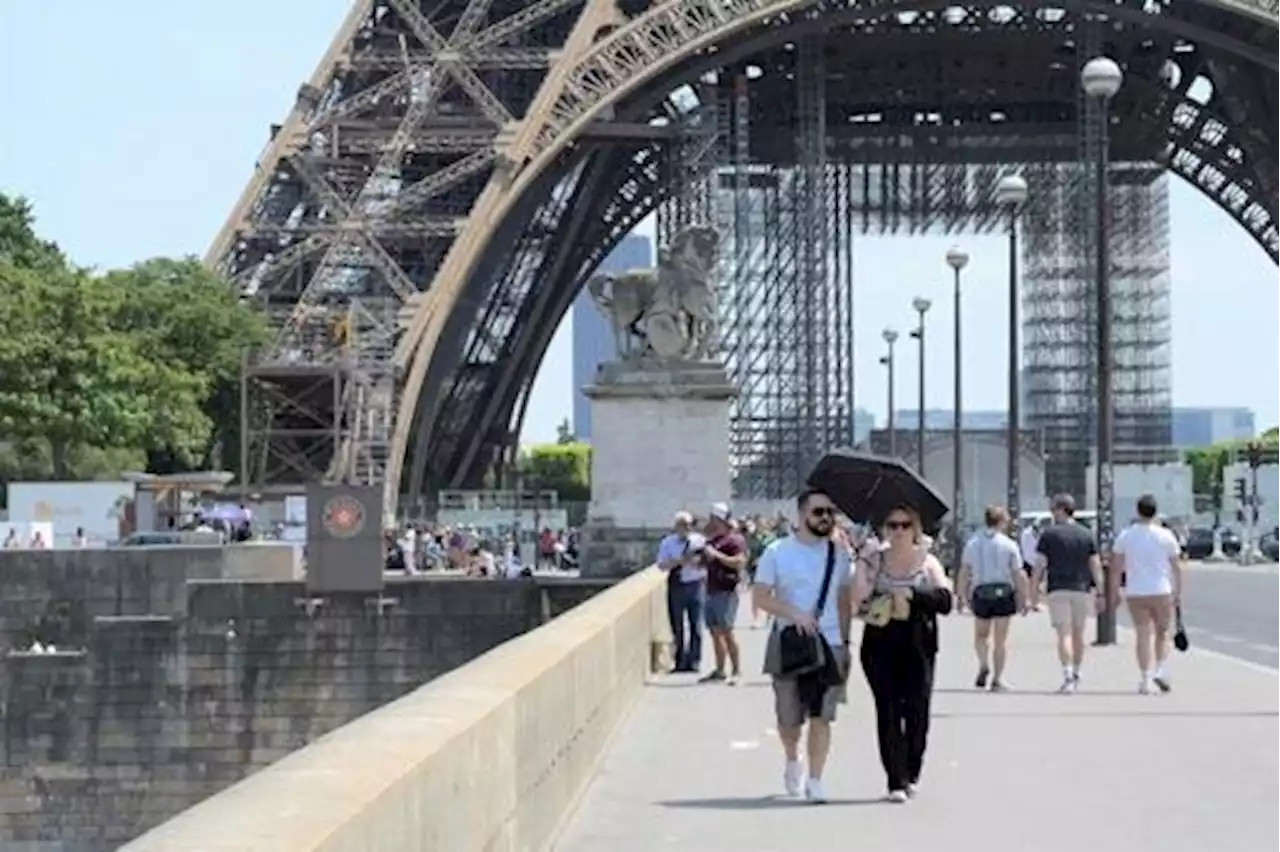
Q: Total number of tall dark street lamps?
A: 5